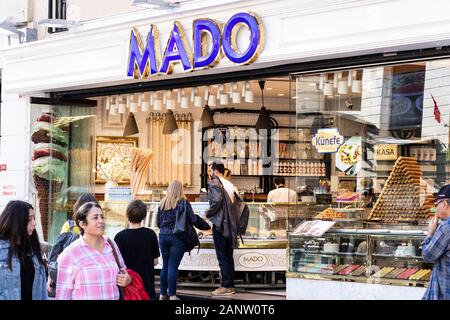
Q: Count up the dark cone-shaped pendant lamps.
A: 4